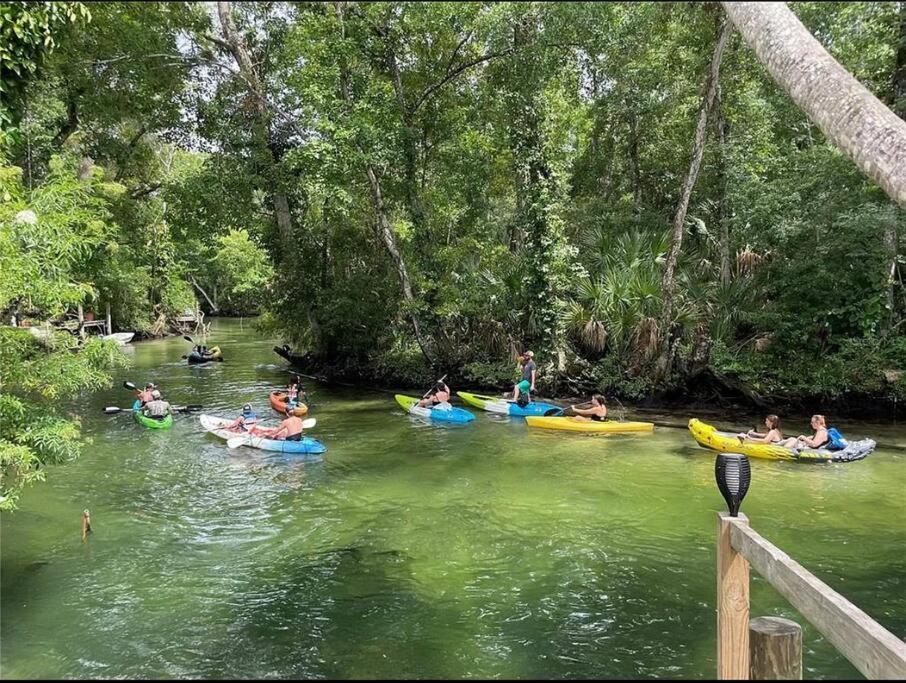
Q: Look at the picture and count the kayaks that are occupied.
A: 8